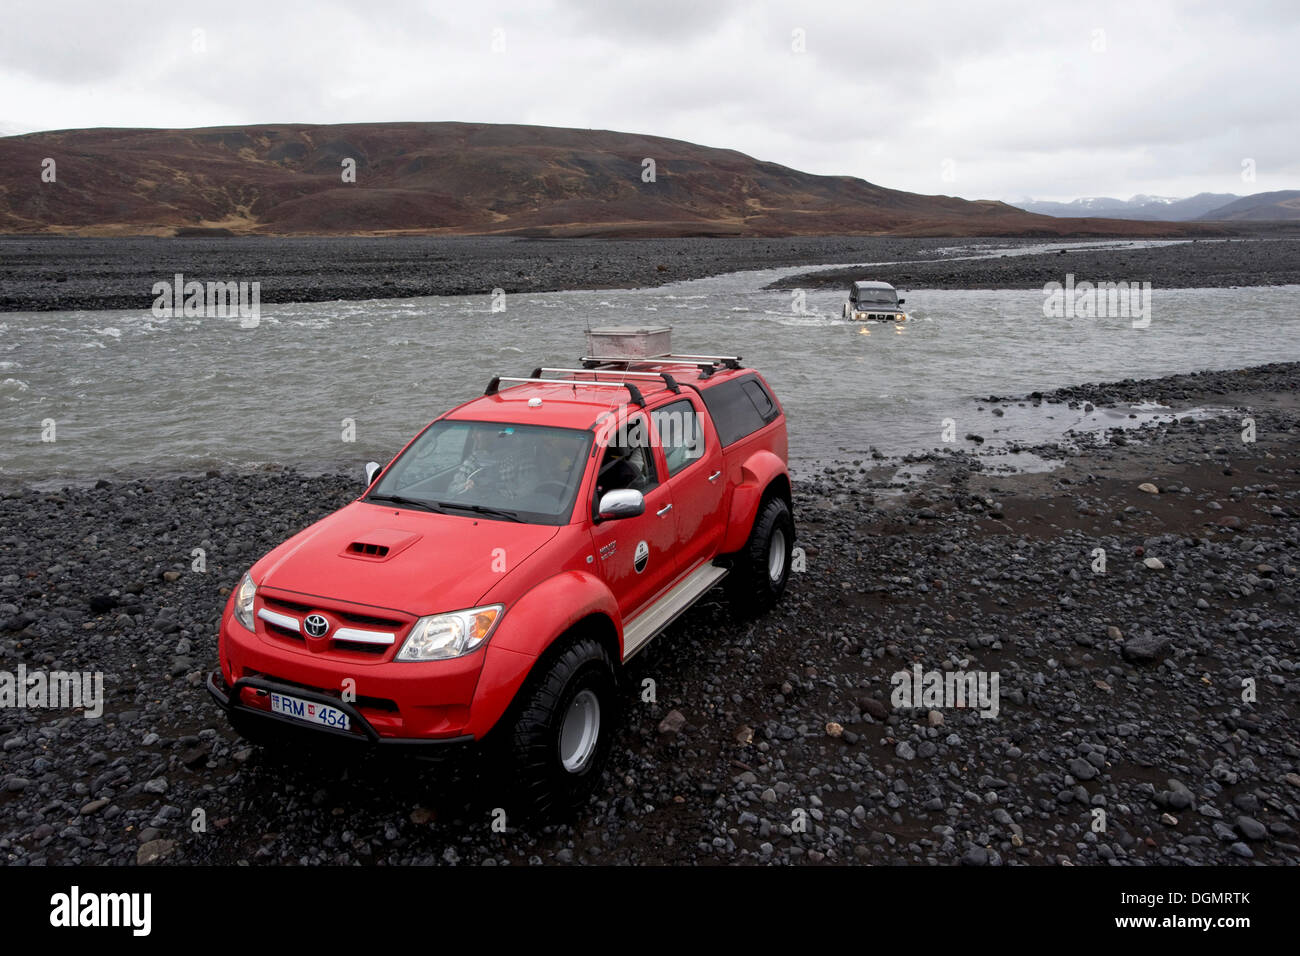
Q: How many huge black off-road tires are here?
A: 2